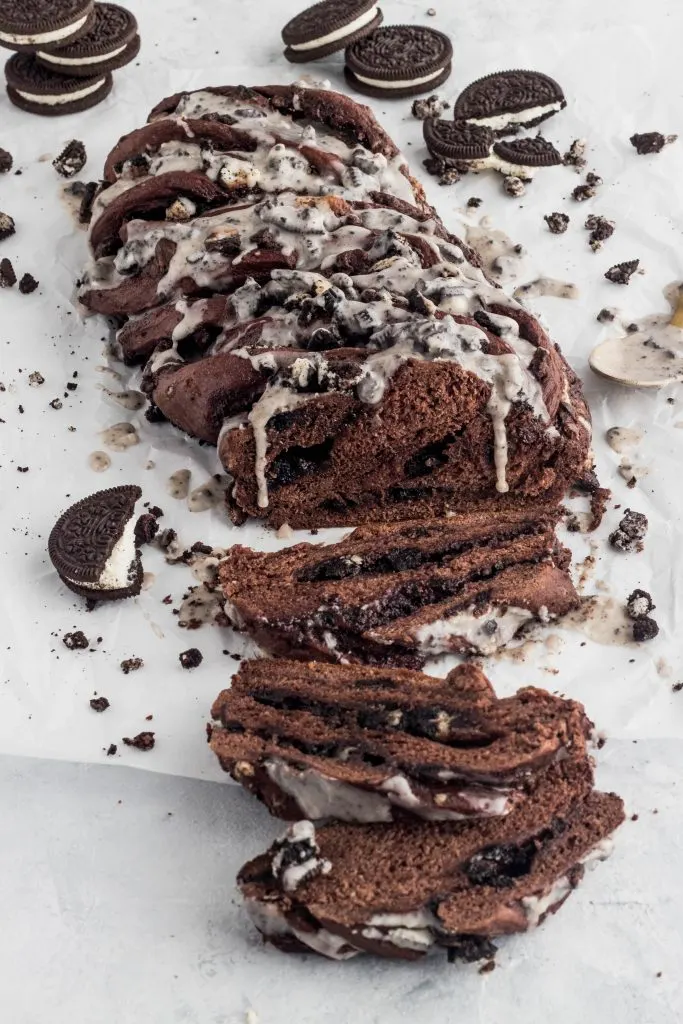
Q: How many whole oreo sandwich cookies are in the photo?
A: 5